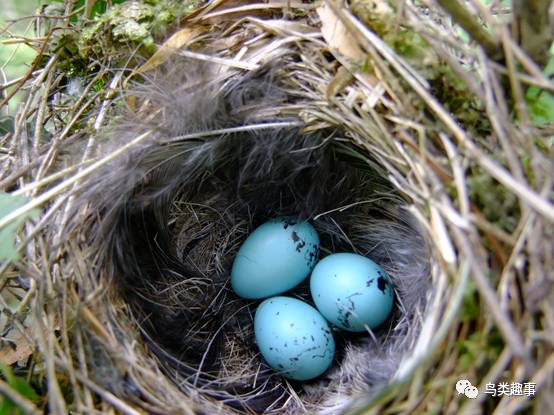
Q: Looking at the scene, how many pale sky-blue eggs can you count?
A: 3